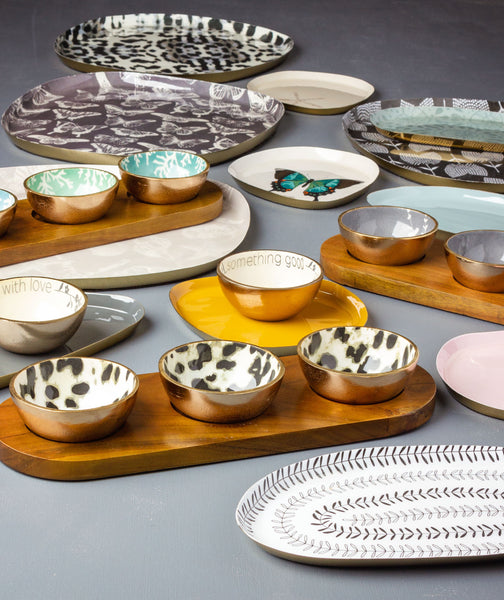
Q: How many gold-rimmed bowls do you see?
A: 10